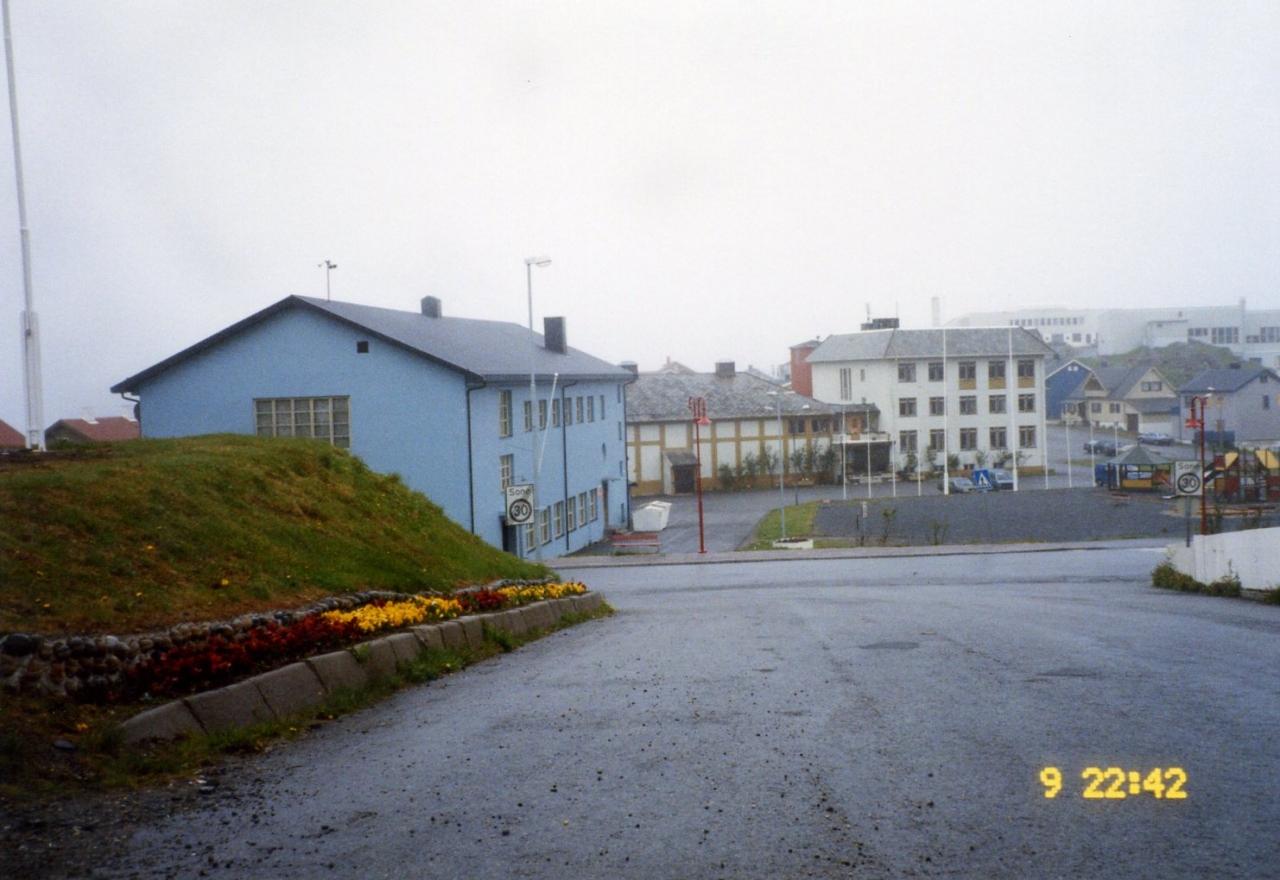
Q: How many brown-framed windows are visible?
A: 15